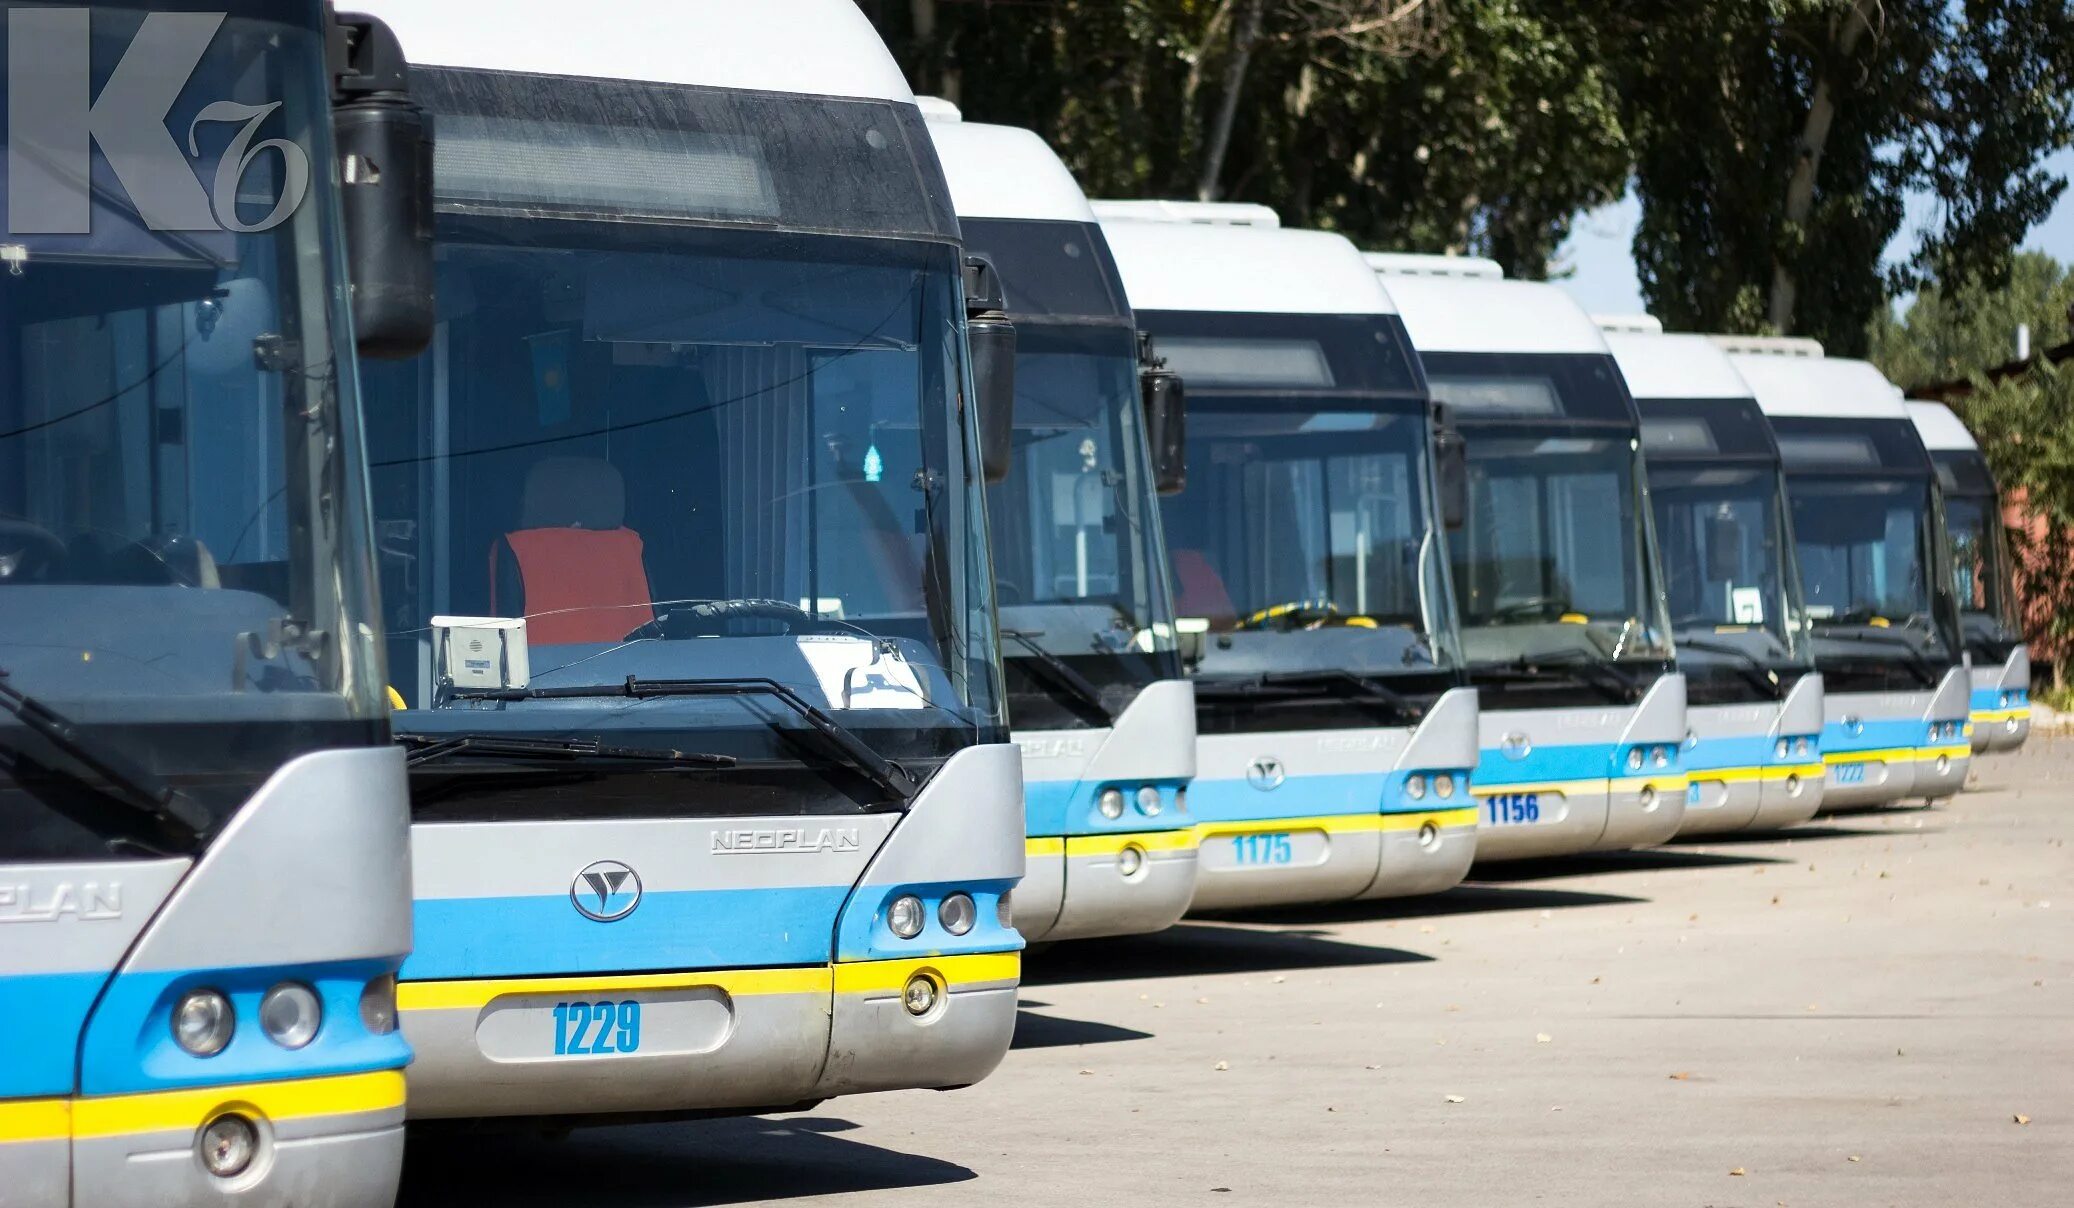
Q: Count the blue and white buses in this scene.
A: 8